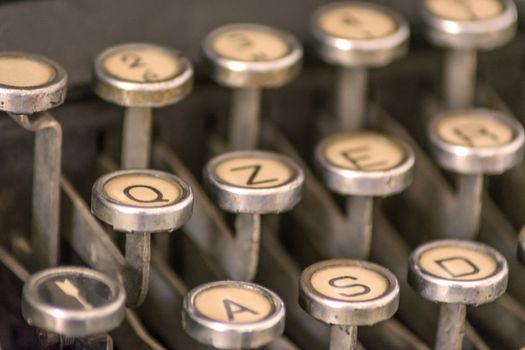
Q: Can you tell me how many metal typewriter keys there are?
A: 13